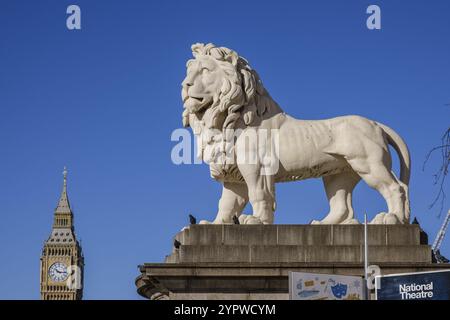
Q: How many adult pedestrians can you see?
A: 0